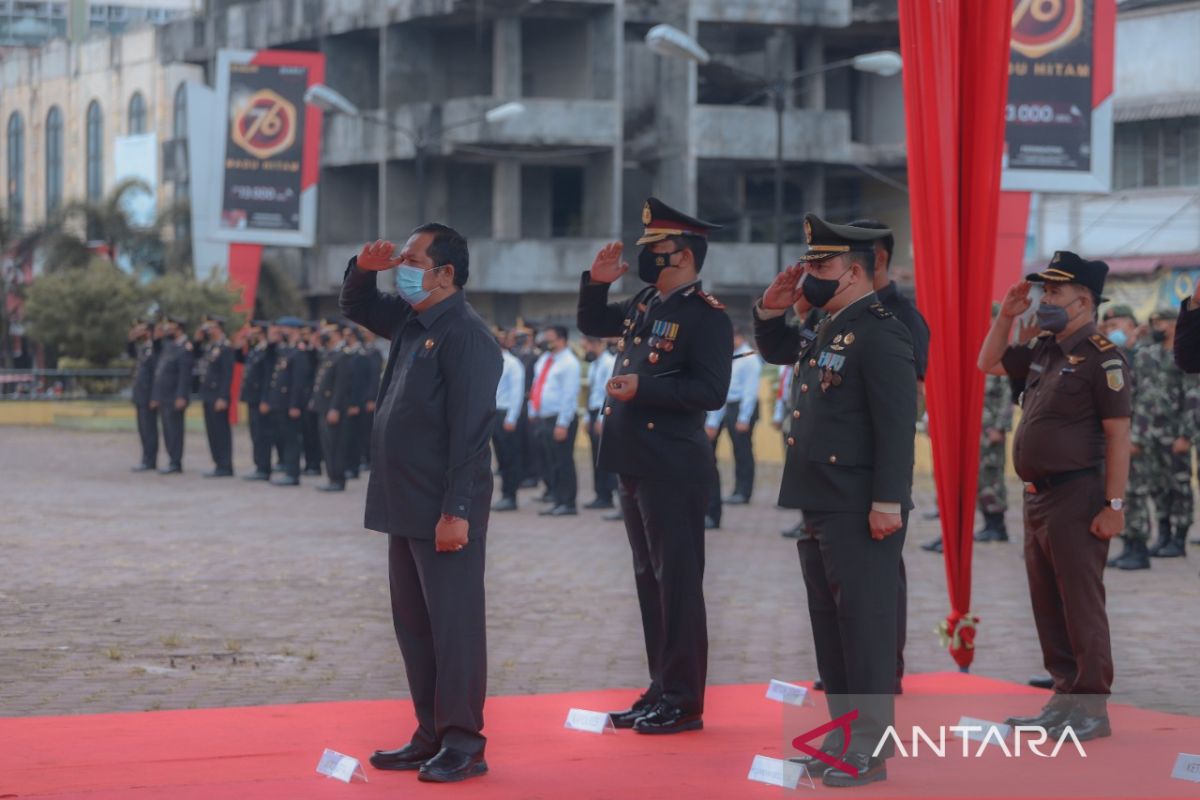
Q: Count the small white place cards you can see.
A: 6